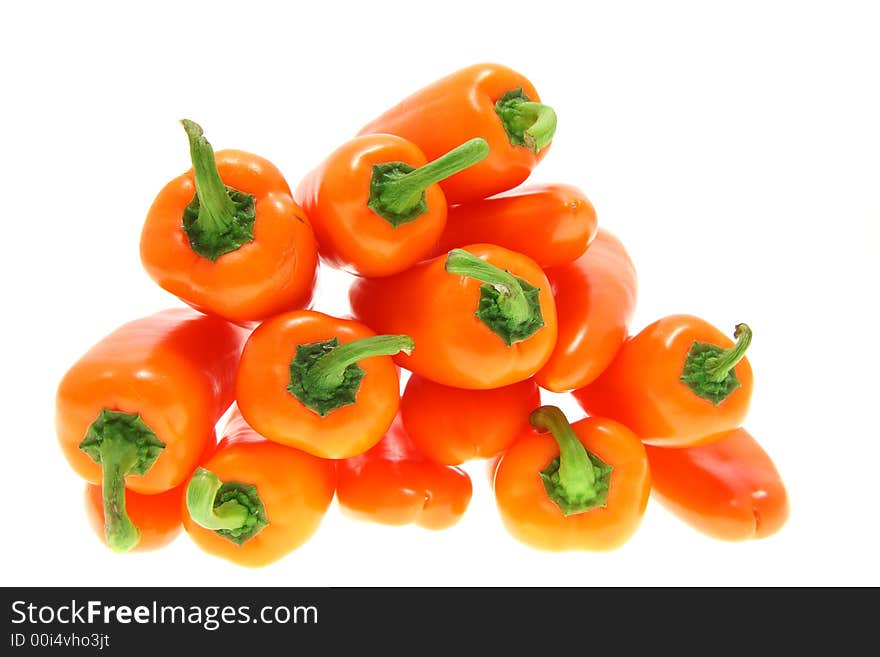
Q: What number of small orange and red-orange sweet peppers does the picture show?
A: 15